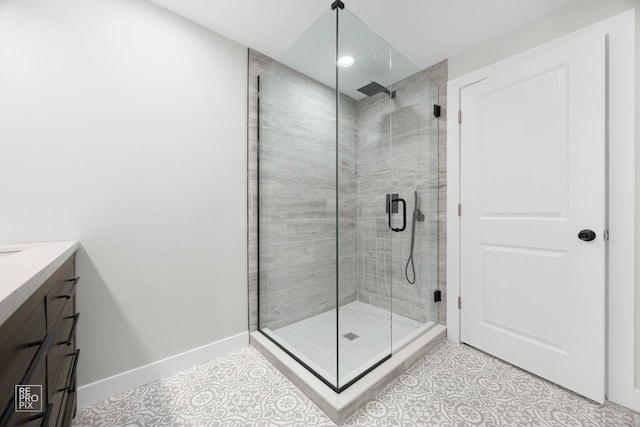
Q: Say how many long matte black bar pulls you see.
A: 5